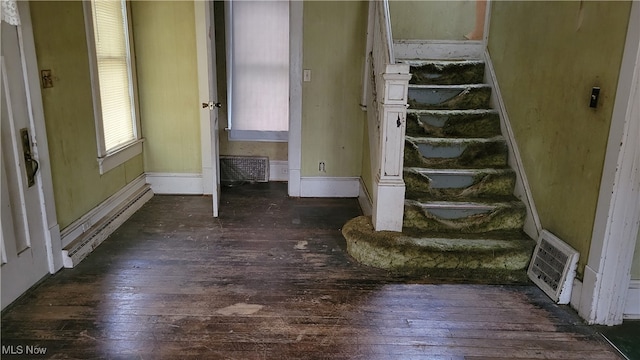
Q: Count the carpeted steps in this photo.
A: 7